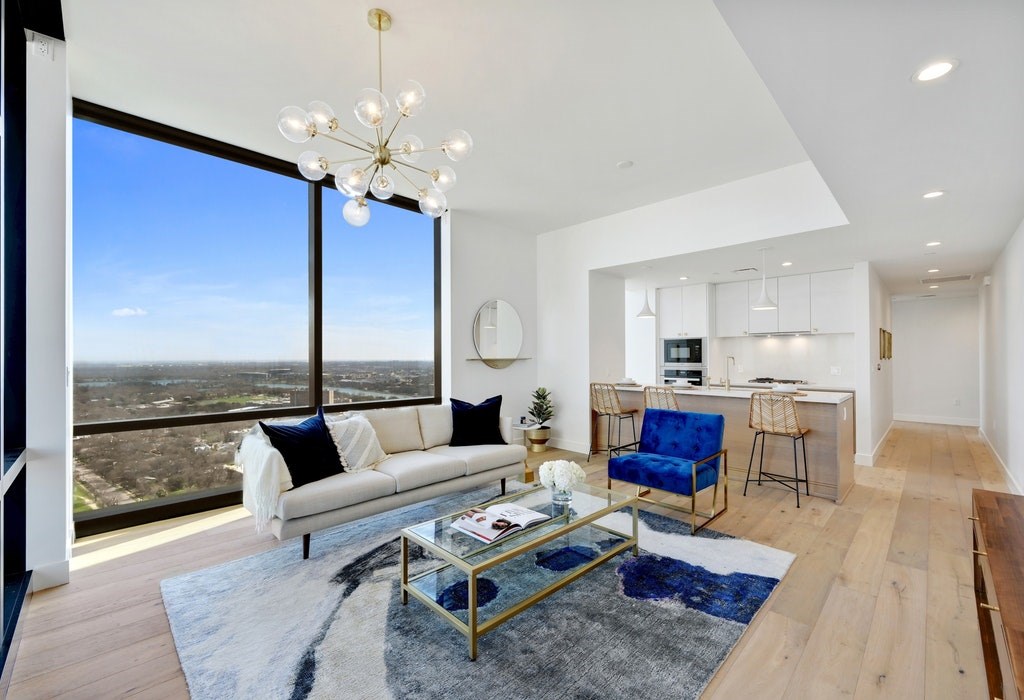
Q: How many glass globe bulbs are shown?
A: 12